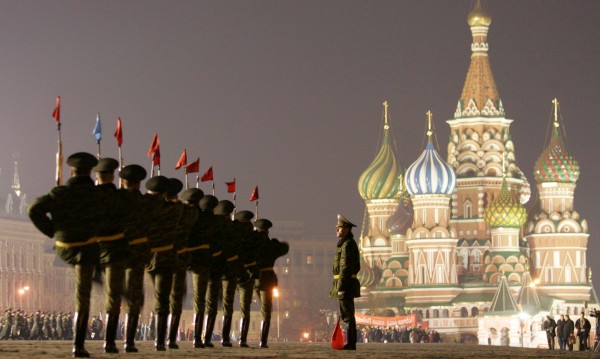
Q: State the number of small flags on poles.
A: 10